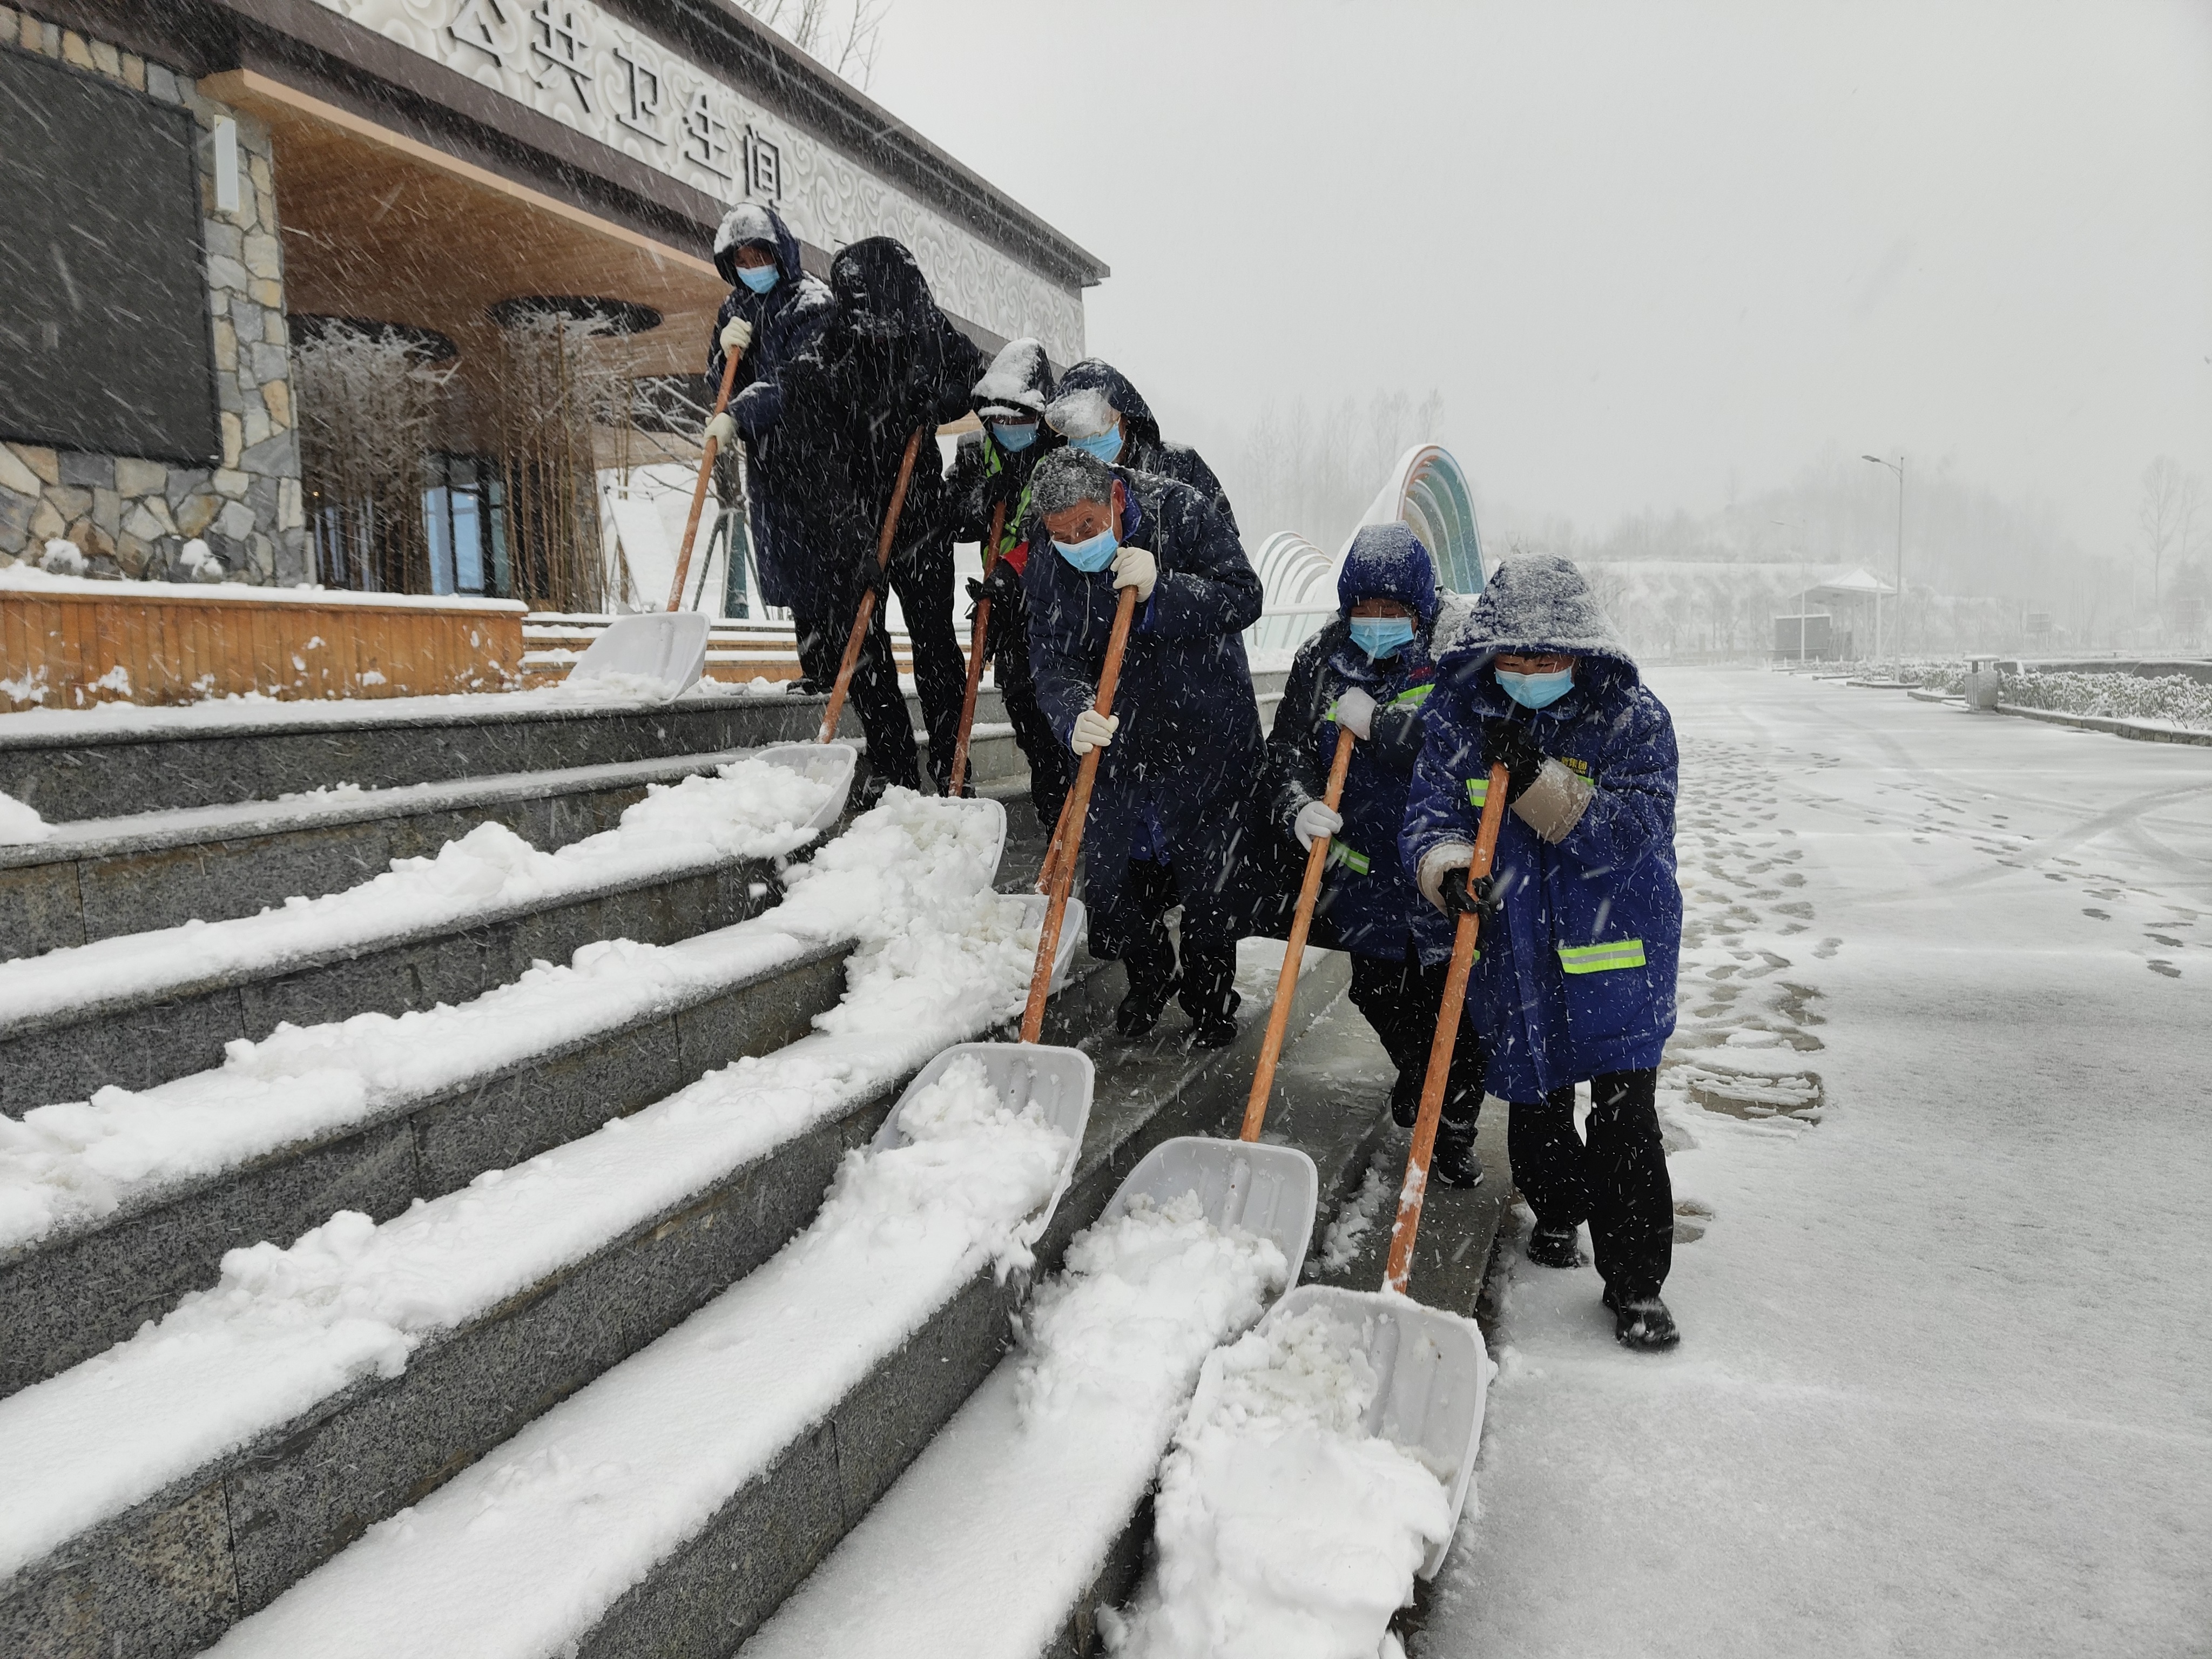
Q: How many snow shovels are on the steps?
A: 7